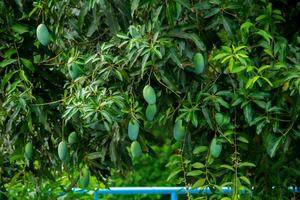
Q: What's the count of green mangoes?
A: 14